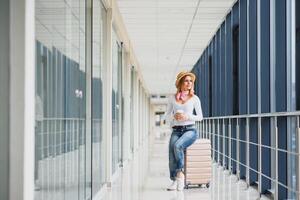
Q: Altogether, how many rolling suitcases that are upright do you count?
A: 1